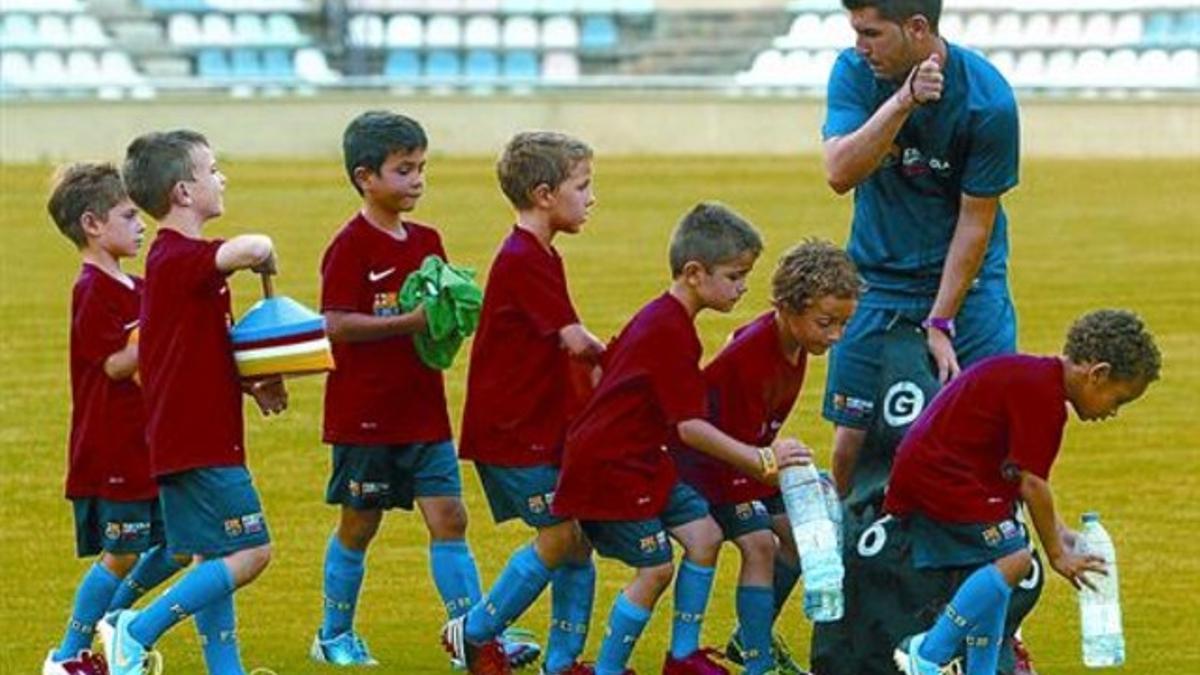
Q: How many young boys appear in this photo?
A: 7